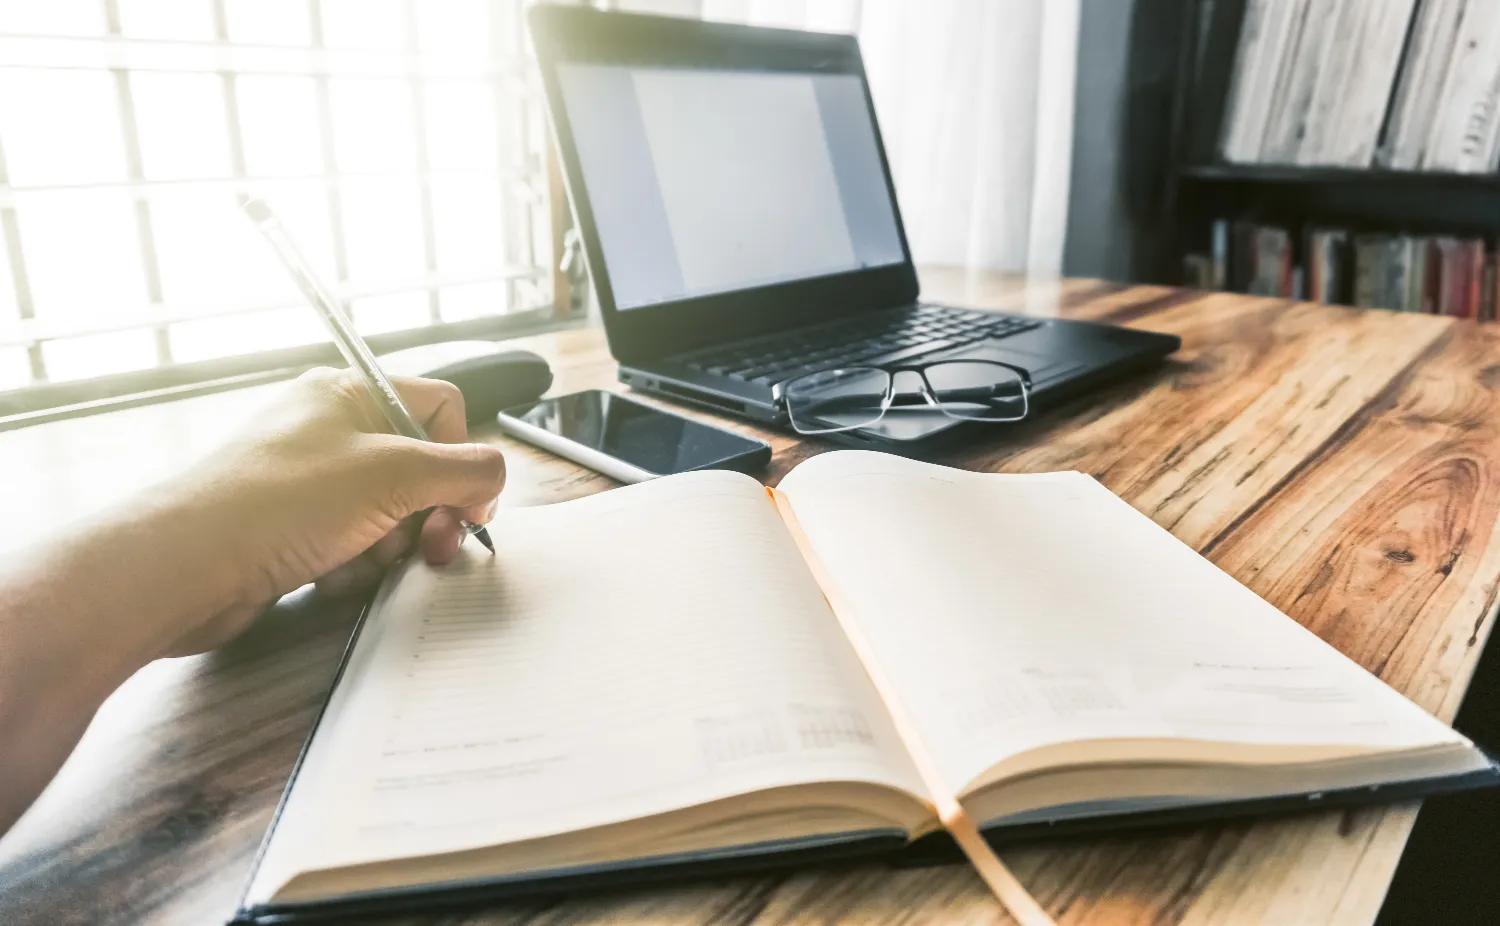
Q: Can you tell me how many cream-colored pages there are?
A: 2